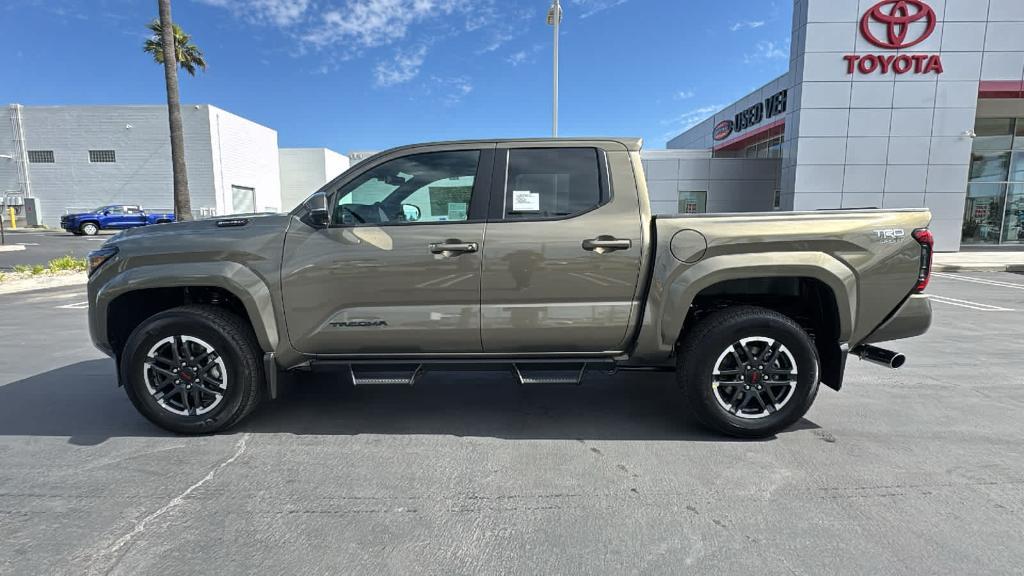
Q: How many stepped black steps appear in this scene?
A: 2